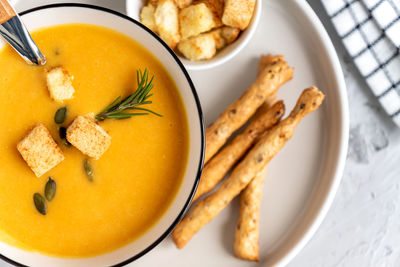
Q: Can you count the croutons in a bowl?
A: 3